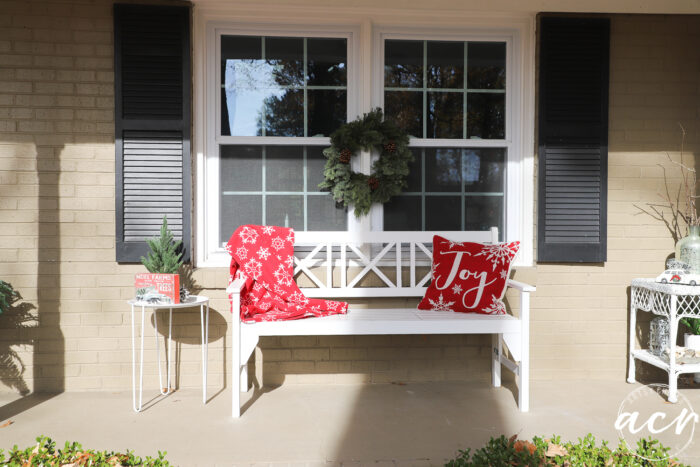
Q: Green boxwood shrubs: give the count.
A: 2